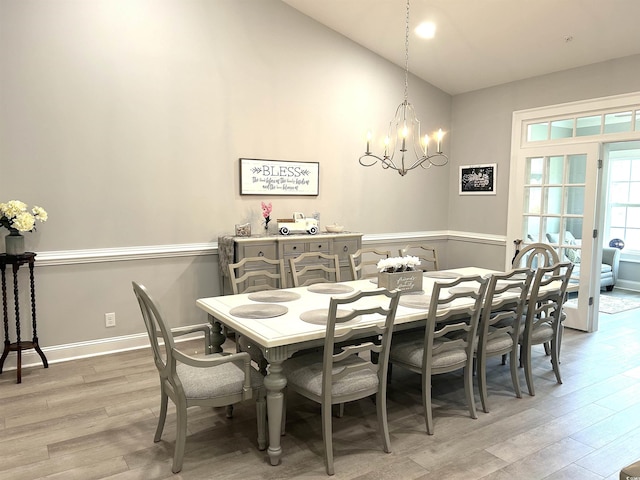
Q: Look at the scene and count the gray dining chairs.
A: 10